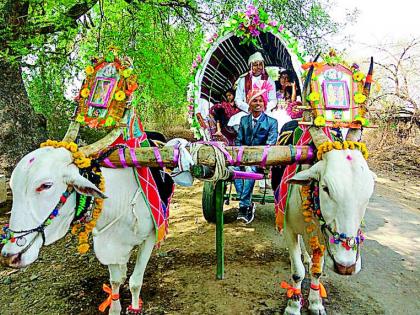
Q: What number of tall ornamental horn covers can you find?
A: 2